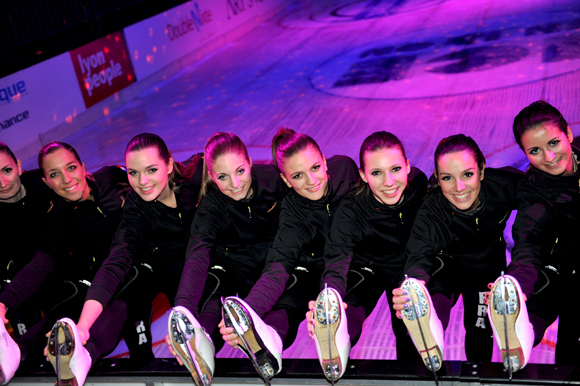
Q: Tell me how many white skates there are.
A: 7